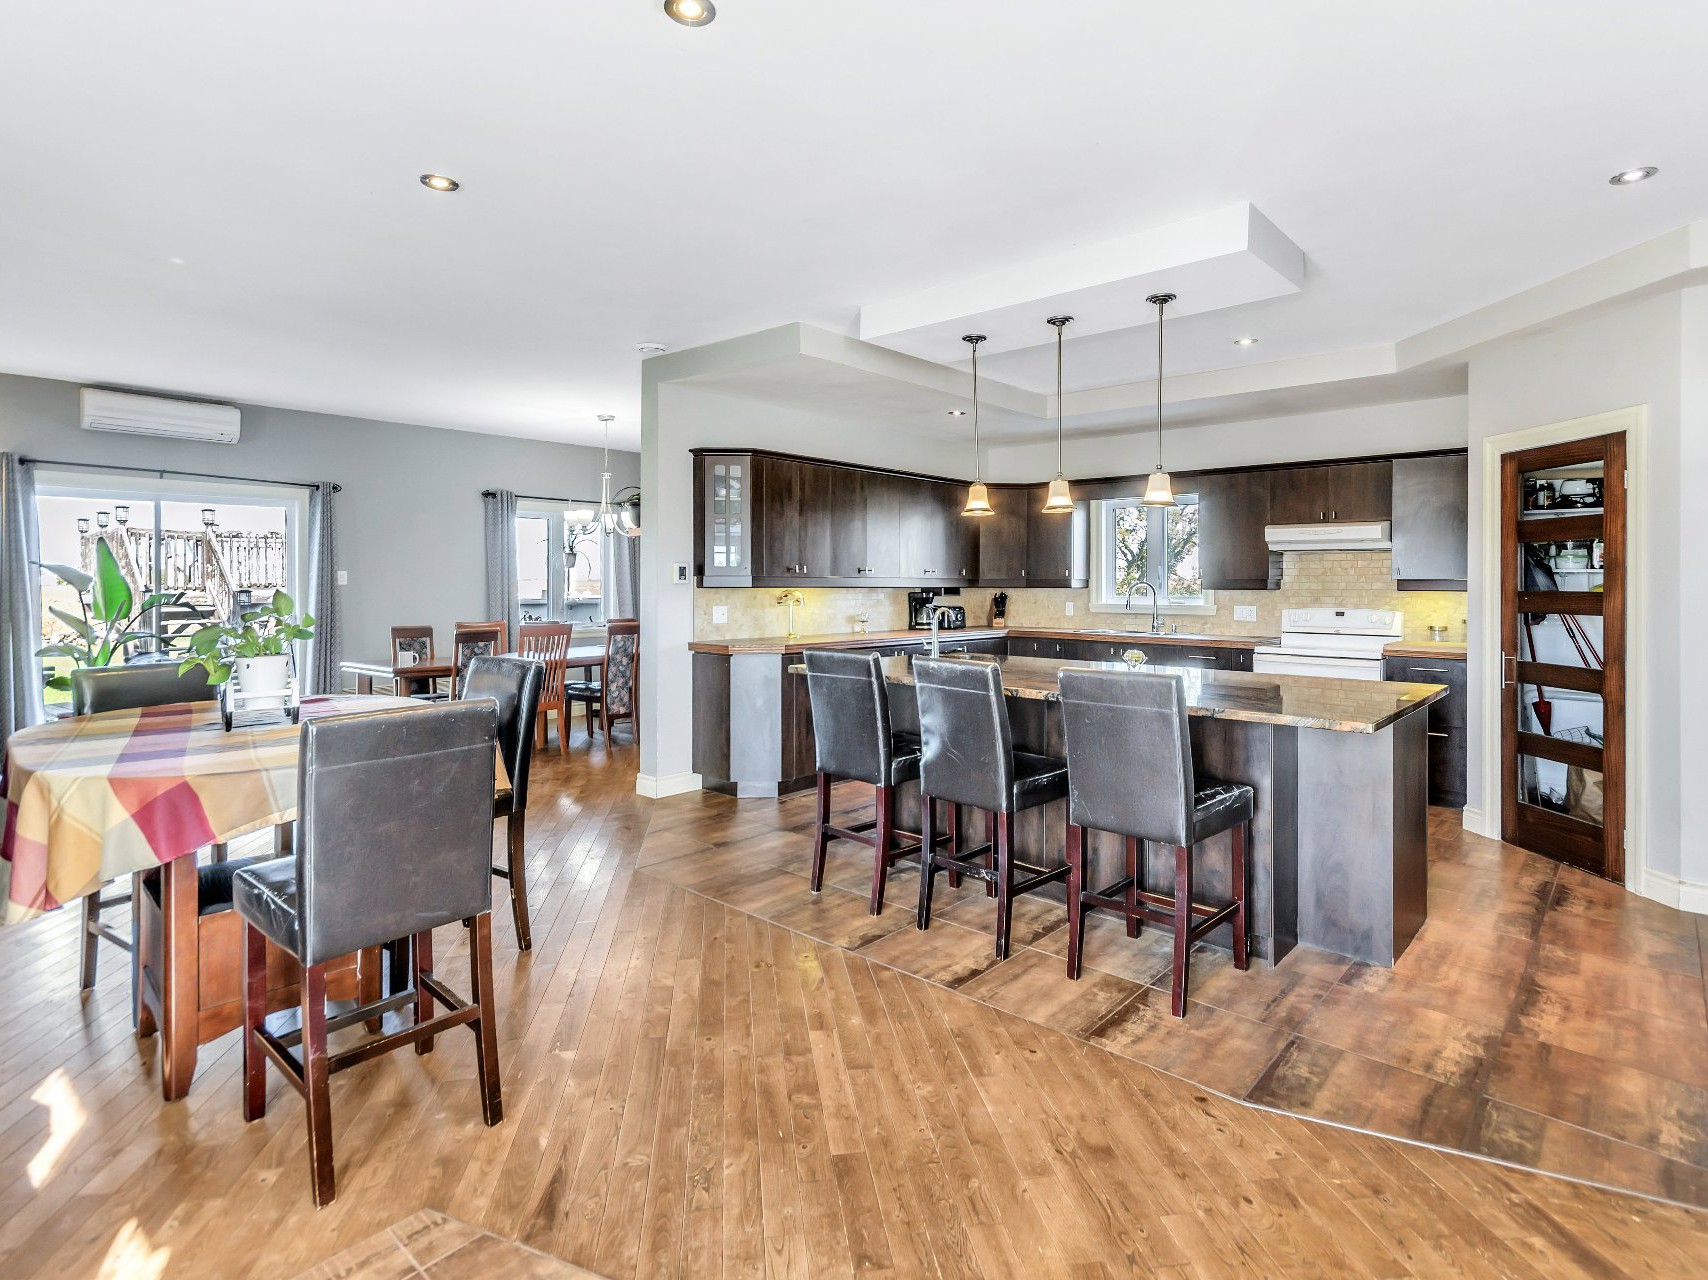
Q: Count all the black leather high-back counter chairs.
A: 6